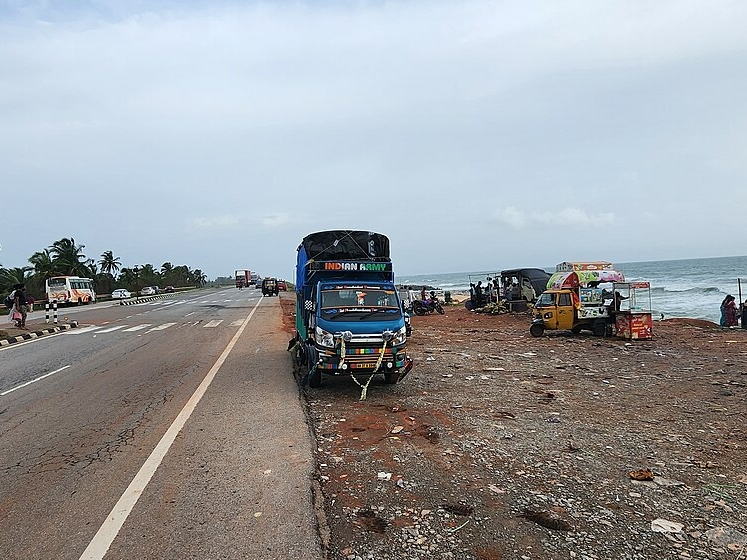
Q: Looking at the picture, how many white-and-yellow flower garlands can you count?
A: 1